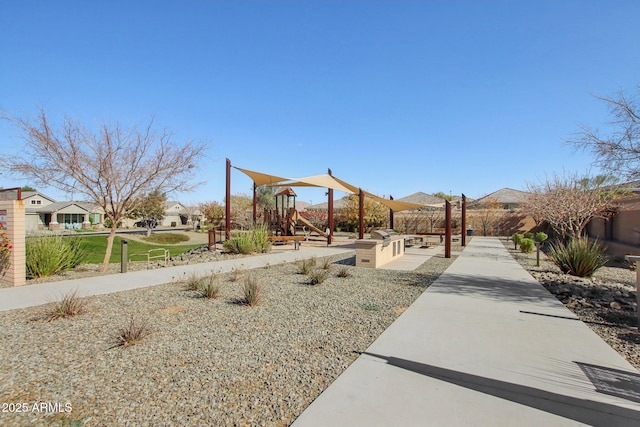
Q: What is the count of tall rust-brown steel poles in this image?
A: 7